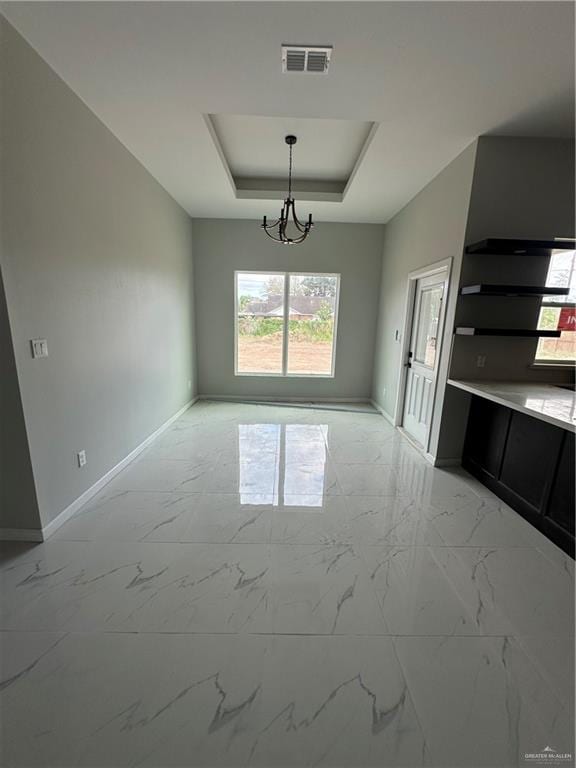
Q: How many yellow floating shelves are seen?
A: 0